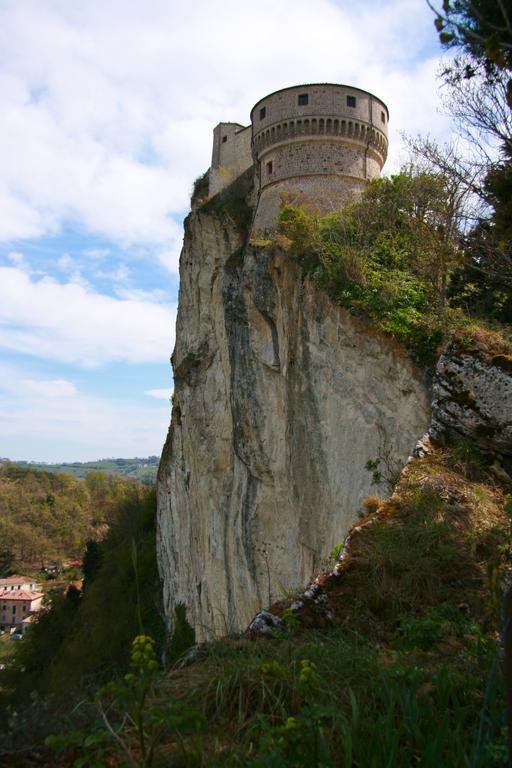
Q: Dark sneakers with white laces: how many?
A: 0